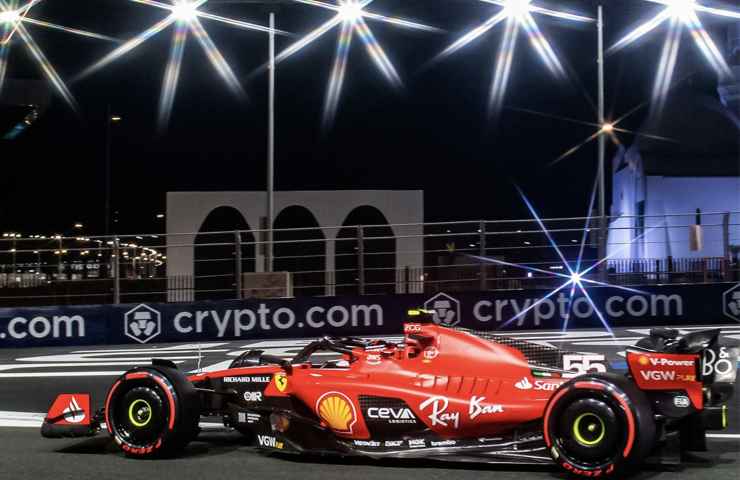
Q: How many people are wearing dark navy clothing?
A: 0